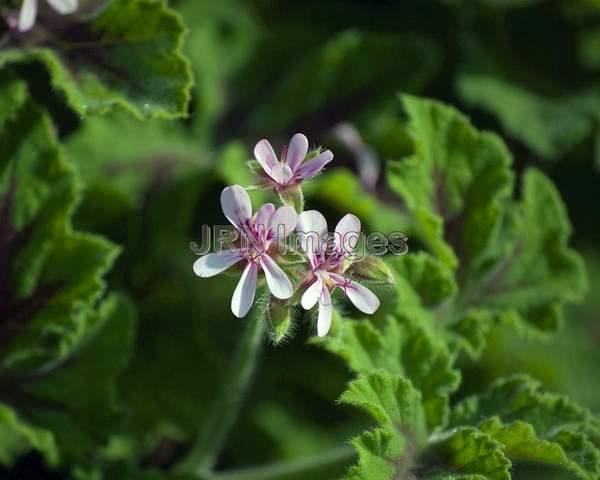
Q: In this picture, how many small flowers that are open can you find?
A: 3